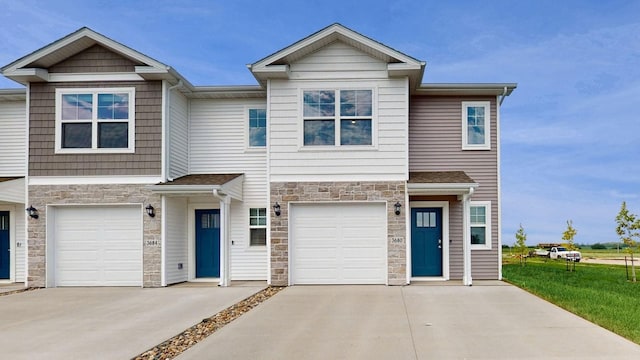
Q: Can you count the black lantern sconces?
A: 4